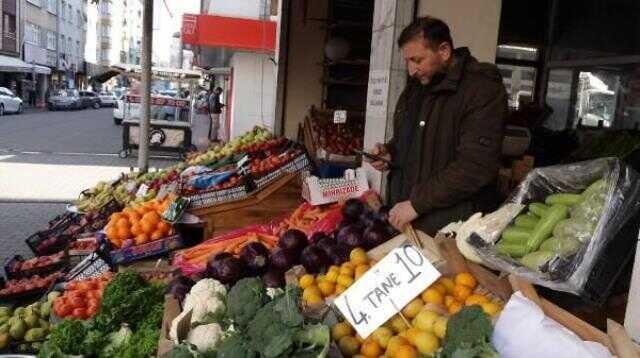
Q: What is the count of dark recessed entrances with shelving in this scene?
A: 1